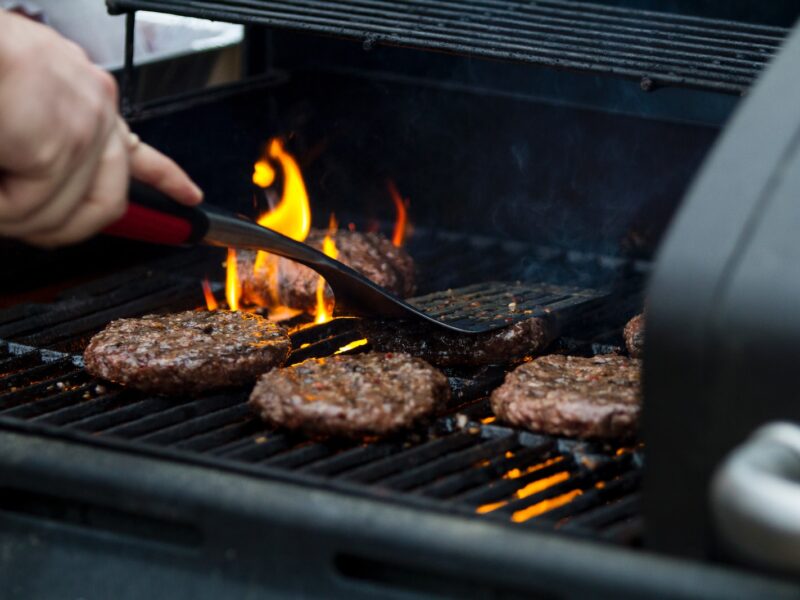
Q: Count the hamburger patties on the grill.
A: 6